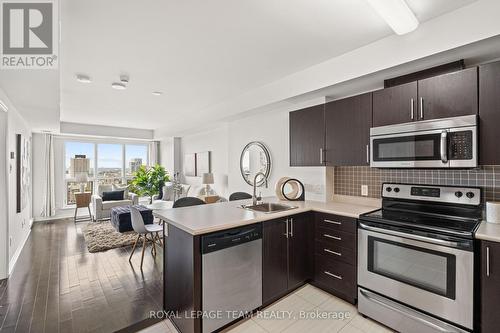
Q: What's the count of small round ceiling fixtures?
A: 4